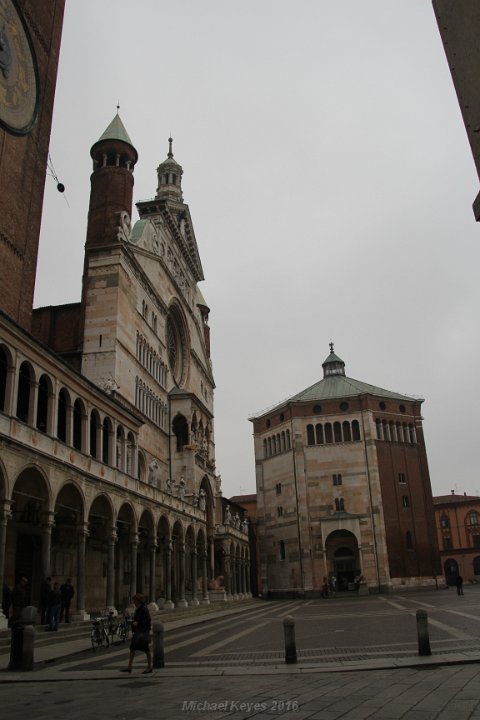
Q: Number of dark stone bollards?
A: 4